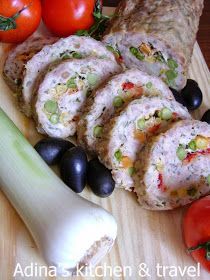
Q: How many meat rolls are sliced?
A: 6